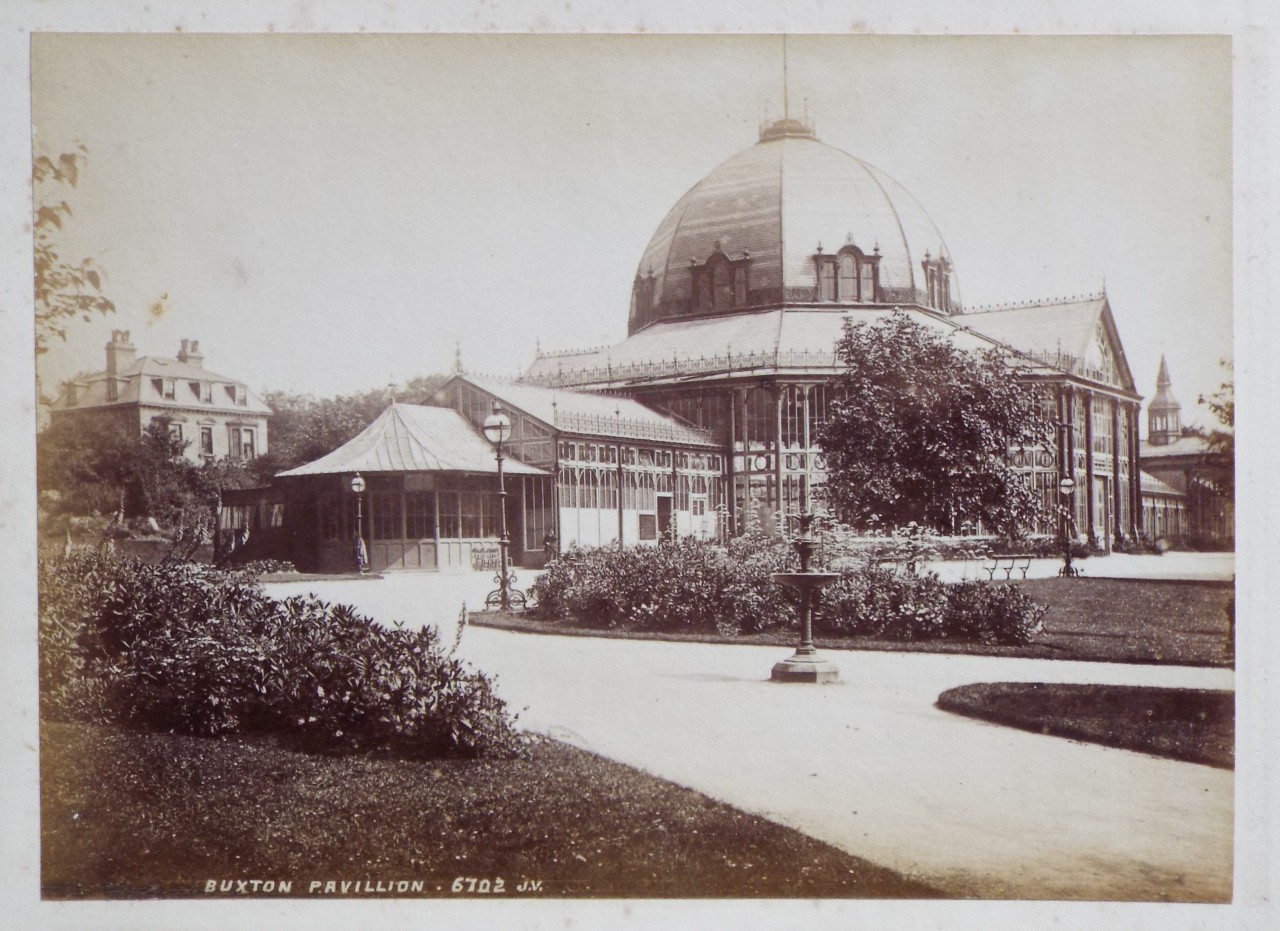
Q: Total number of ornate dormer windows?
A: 4